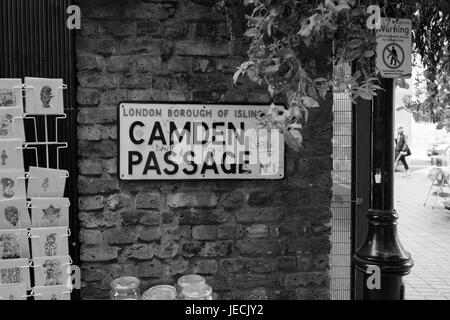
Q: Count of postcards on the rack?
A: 14